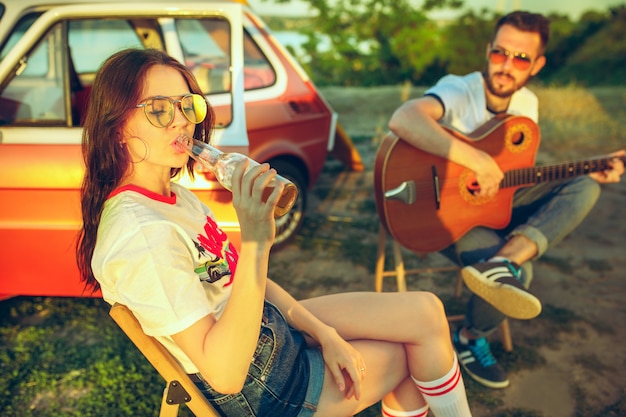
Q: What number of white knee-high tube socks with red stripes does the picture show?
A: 2